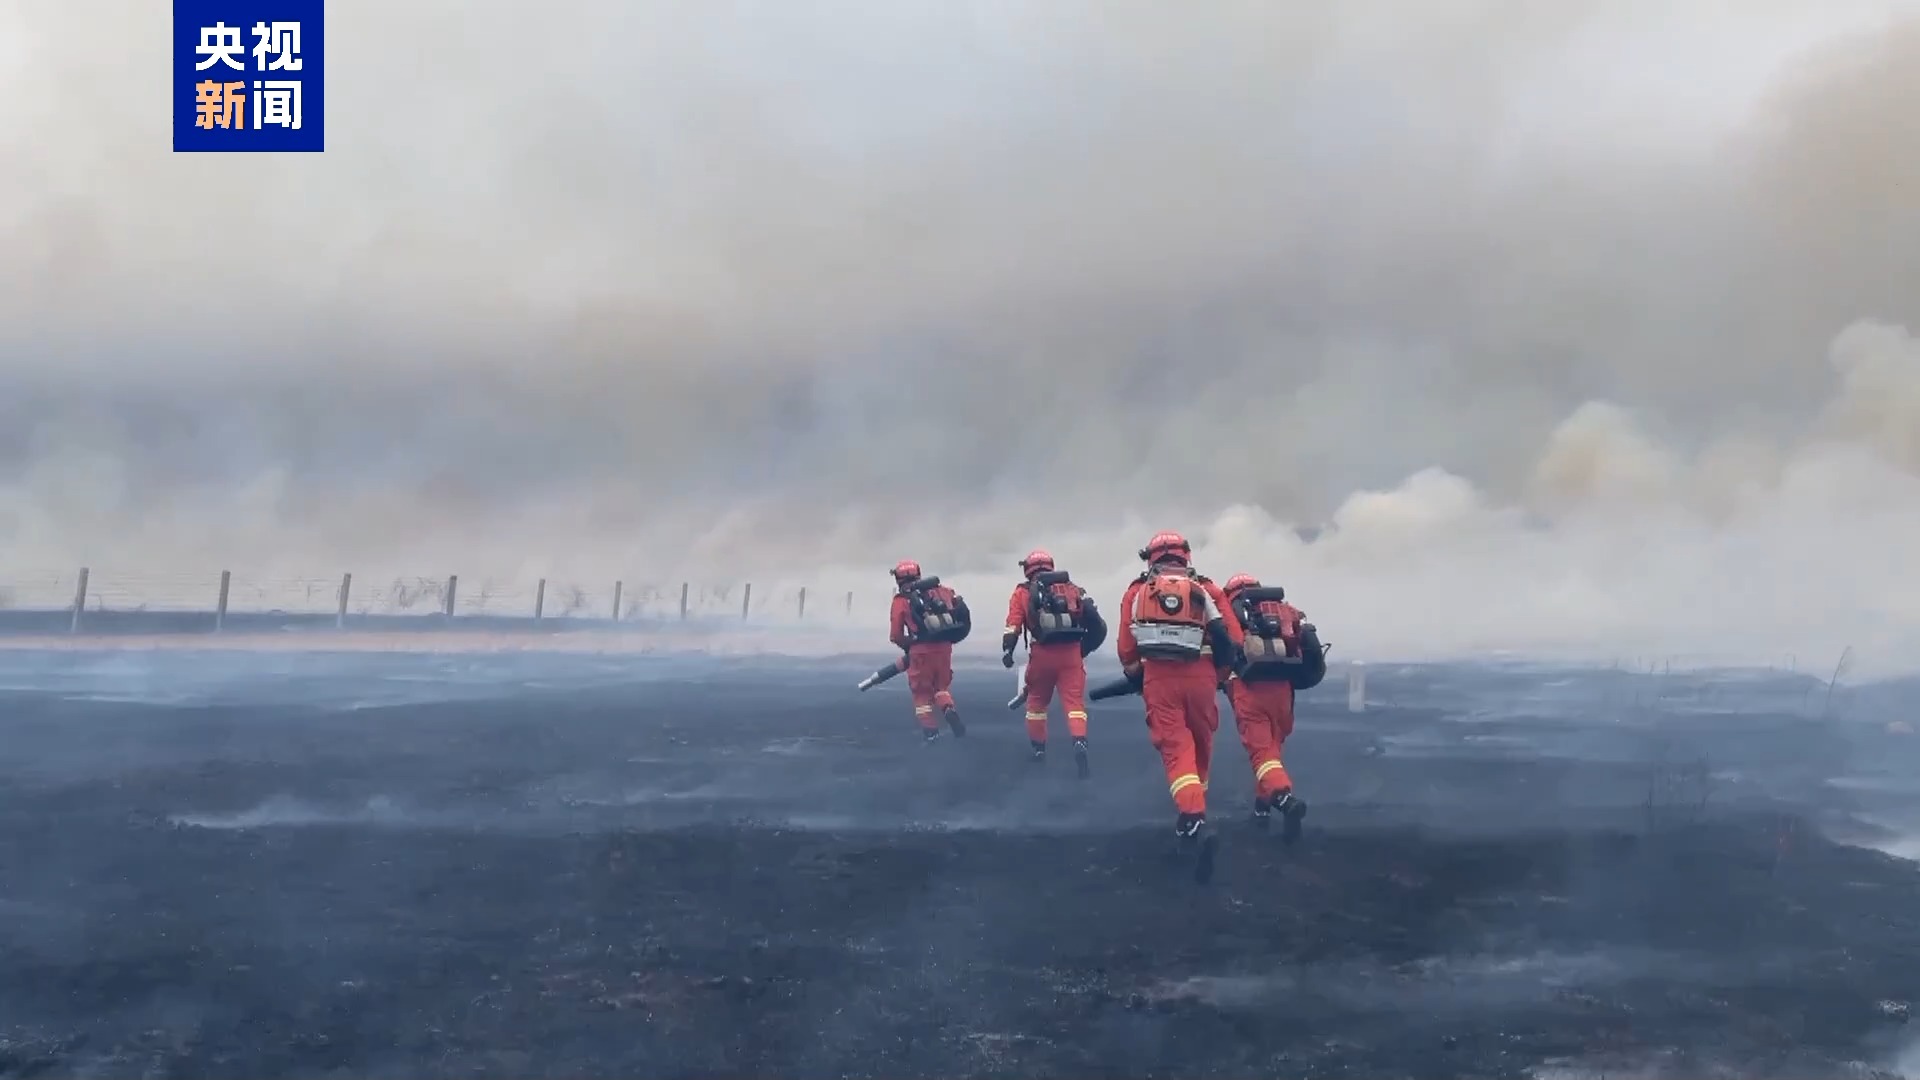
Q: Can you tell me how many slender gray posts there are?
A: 10